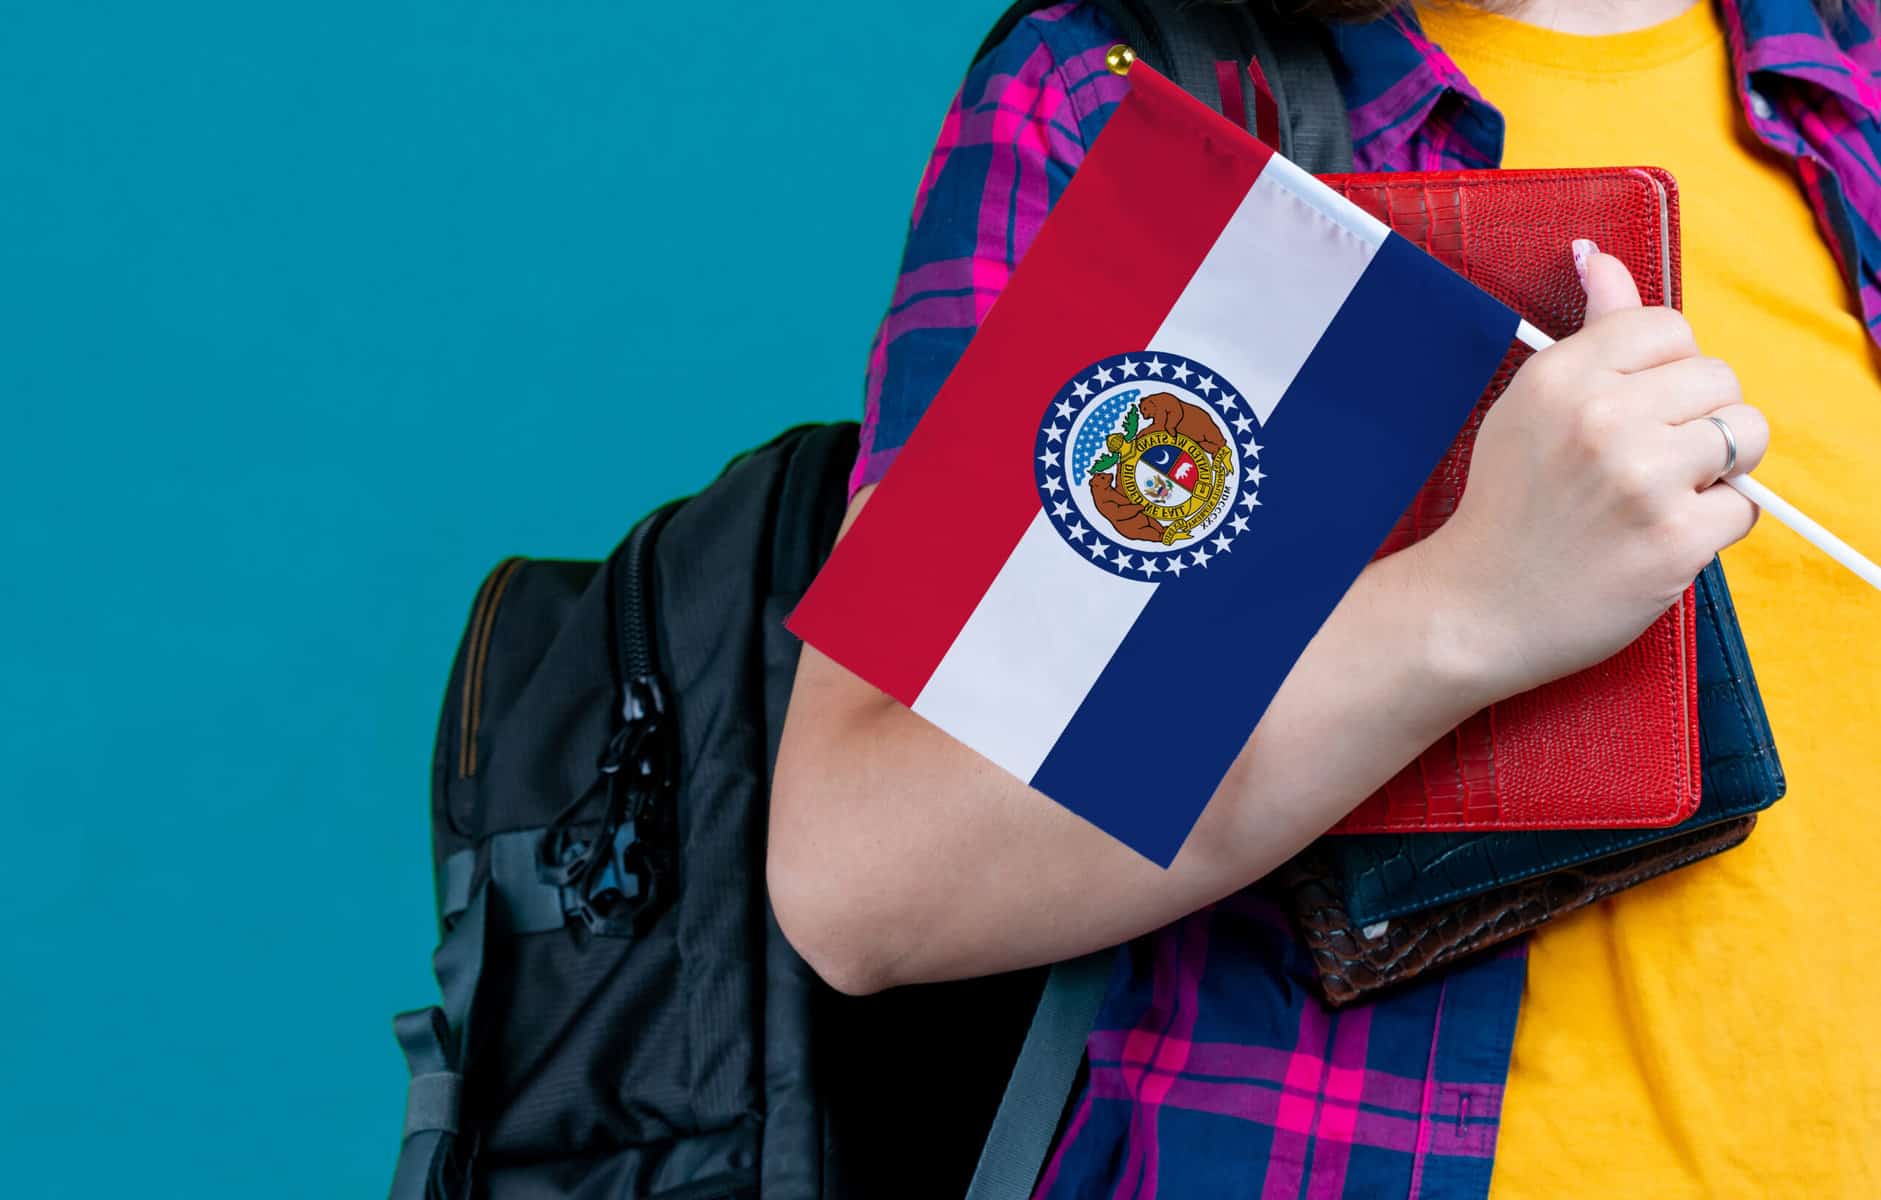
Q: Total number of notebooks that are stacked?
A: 3